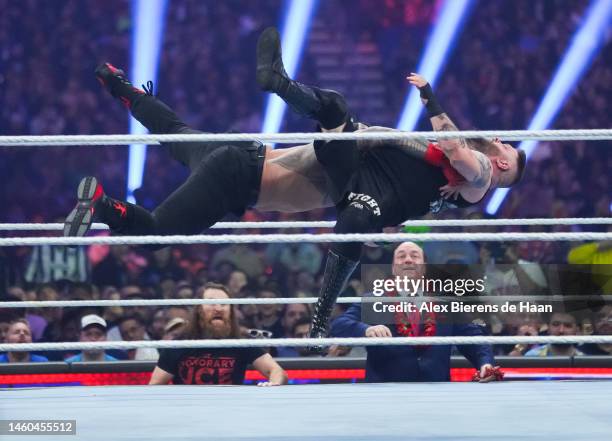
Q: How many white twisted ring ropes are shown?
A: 5